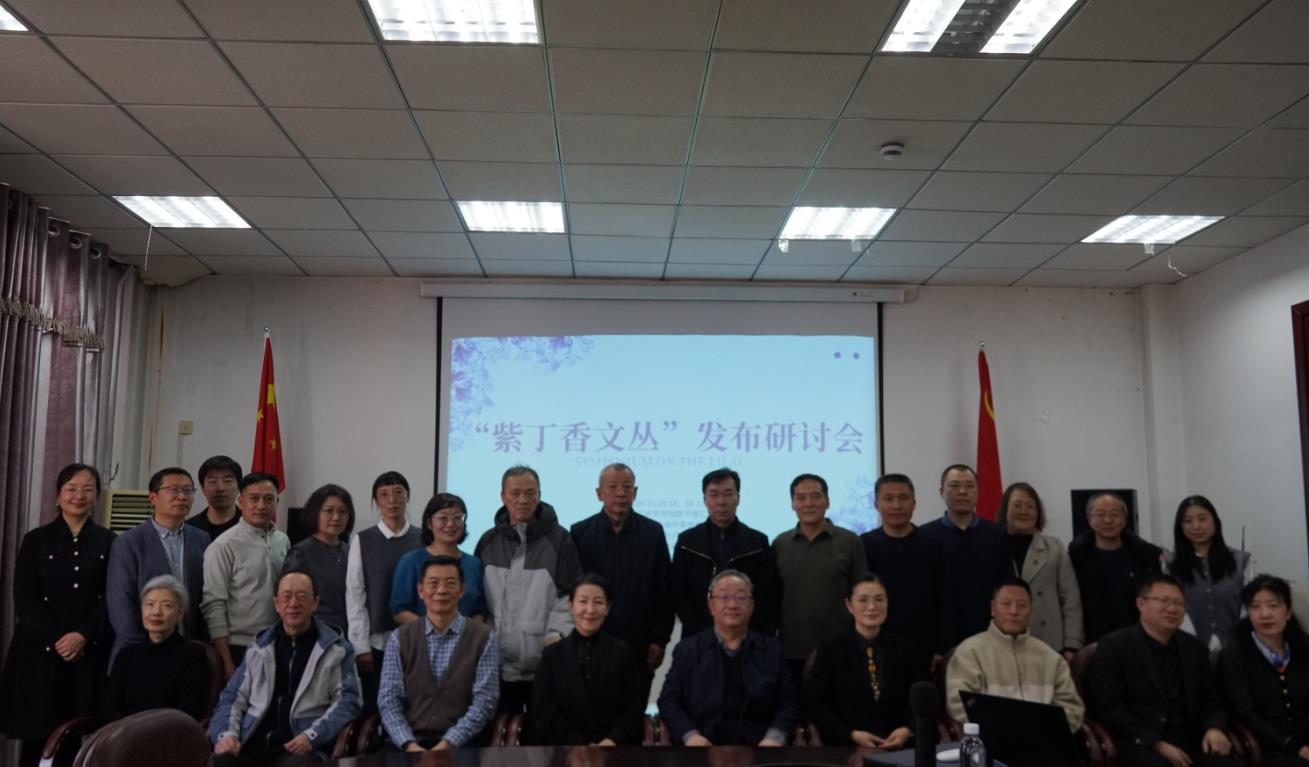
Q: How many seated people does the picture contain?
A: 9